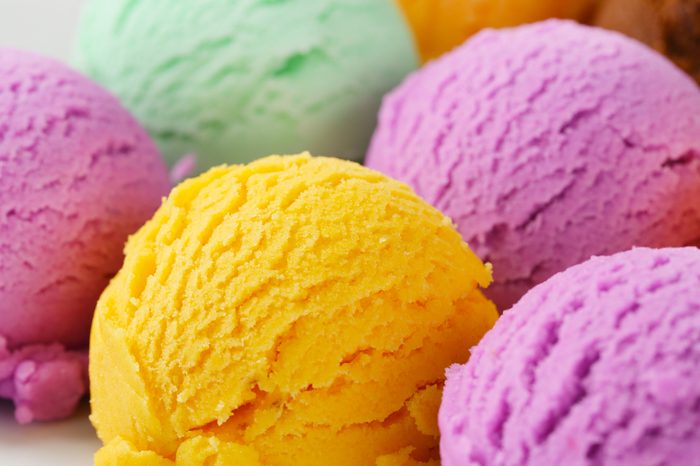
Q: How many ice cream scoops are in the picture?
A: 7